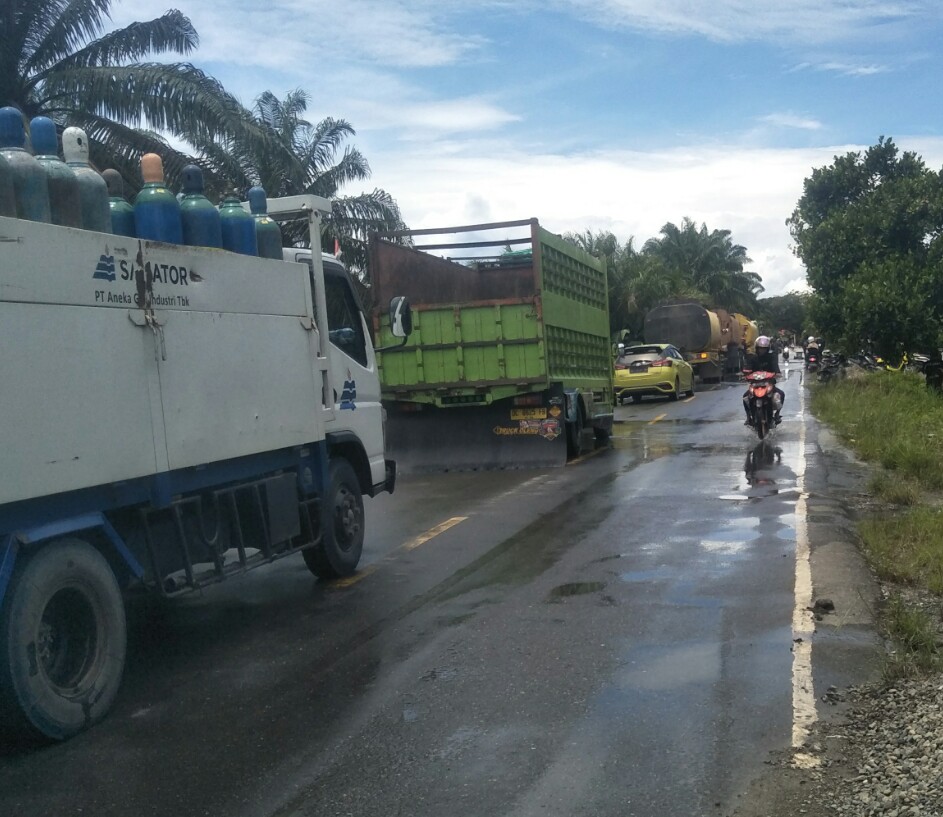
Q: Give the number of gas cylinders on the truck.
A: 9